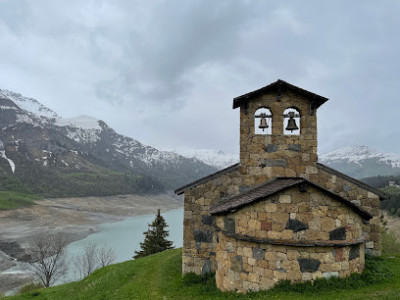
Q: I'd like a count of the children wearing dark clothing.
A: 0